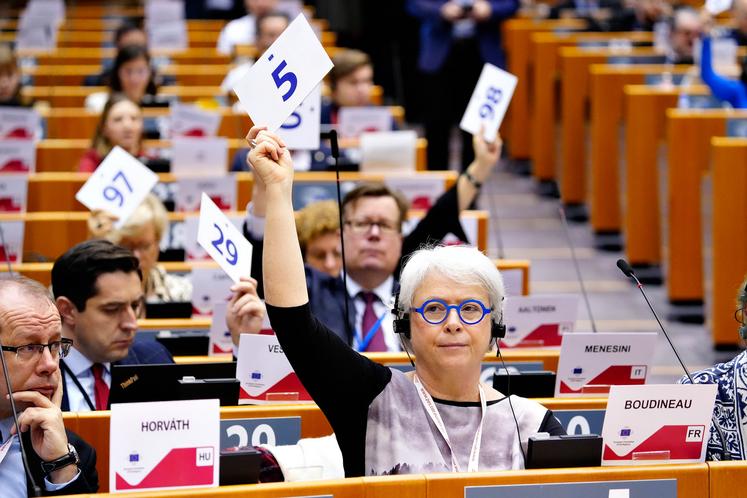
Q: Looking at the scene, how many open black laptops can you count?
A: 1